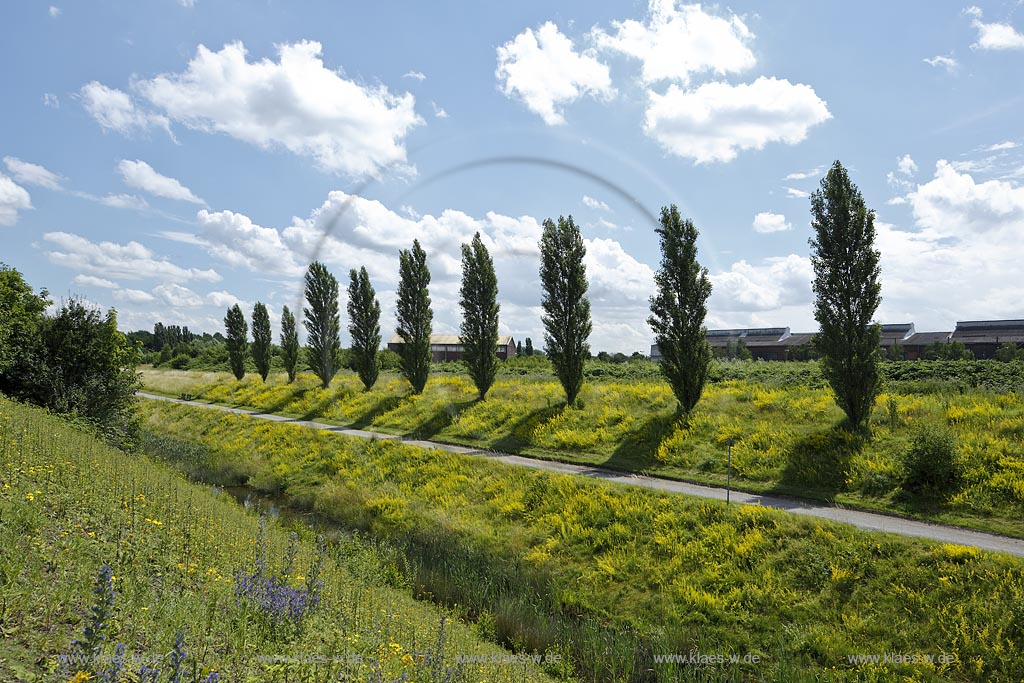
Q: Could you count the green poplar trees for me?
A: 10